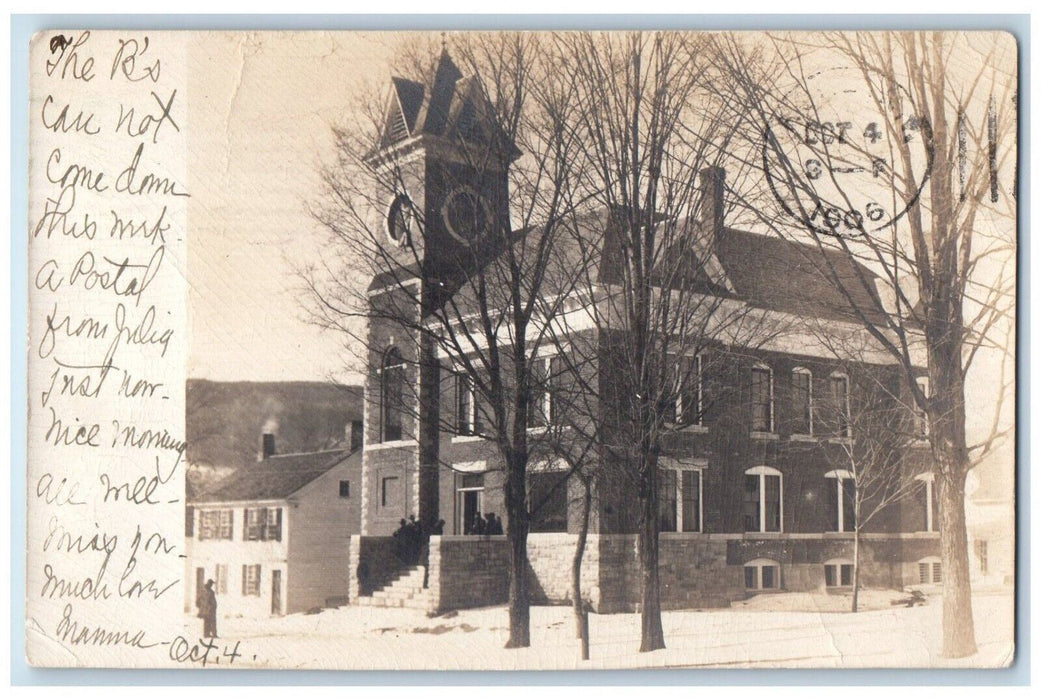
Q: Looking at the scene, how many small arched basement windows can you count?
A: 3